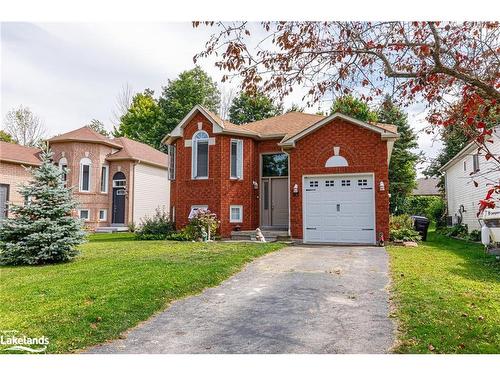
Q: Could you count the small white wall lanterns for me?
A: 3